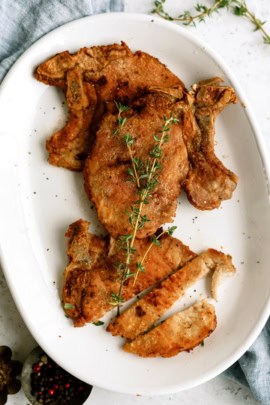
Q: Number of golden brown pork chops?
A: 3